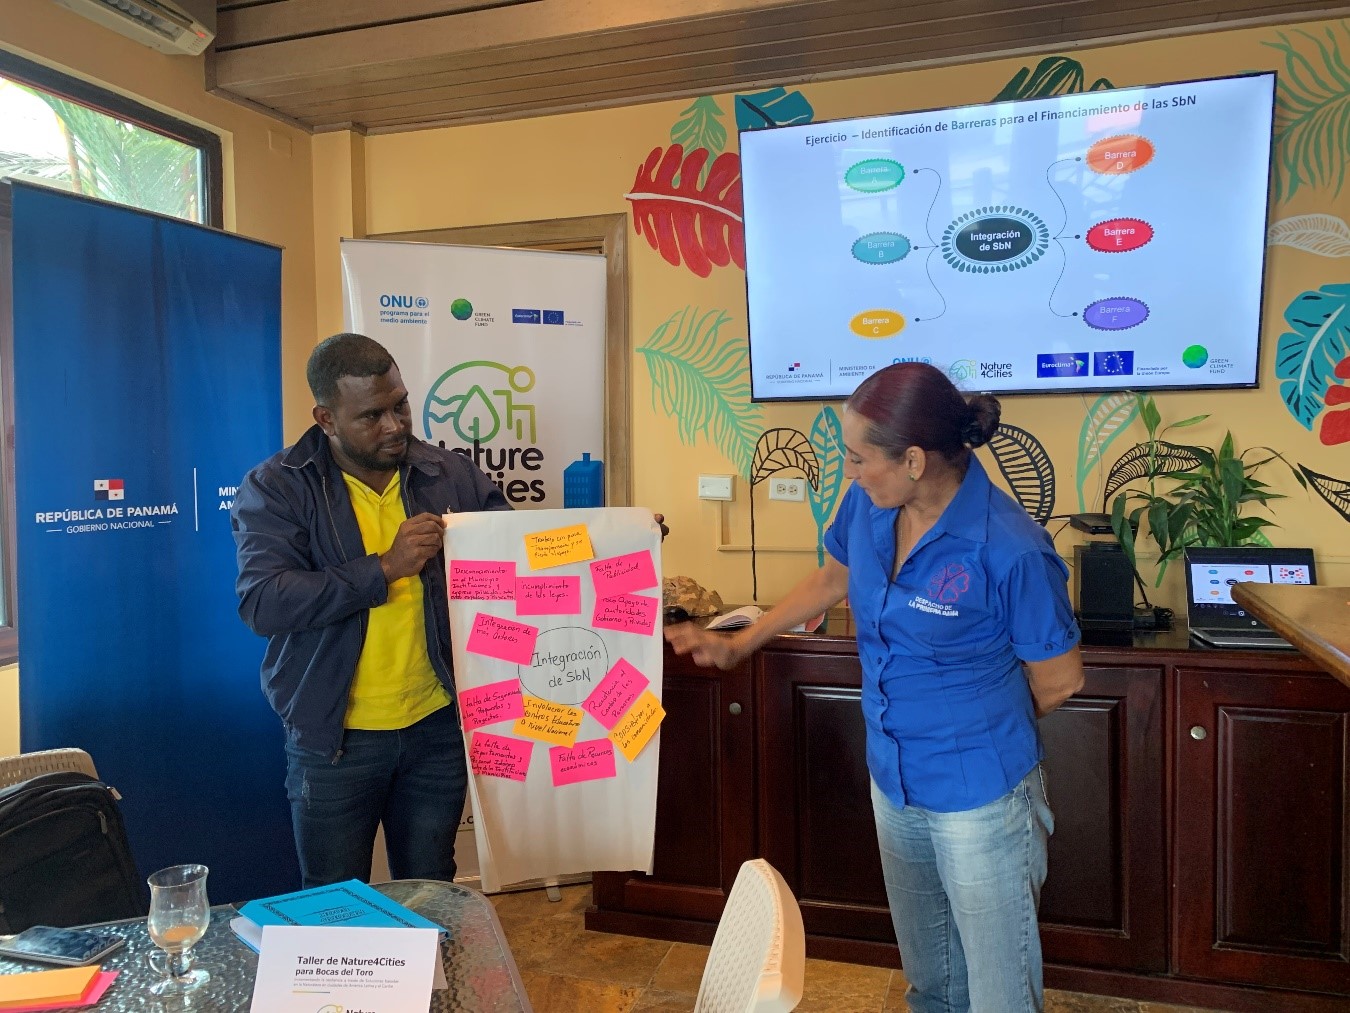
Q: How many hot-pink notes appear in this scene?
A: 9